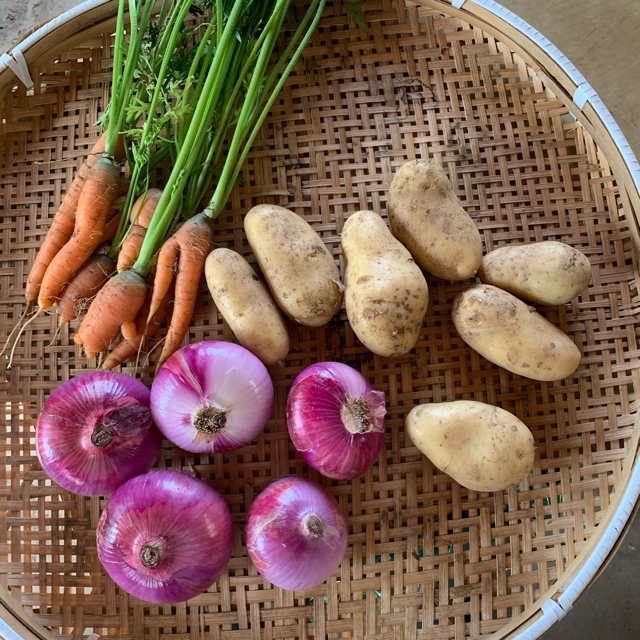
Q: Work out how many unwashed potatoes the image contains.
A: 7